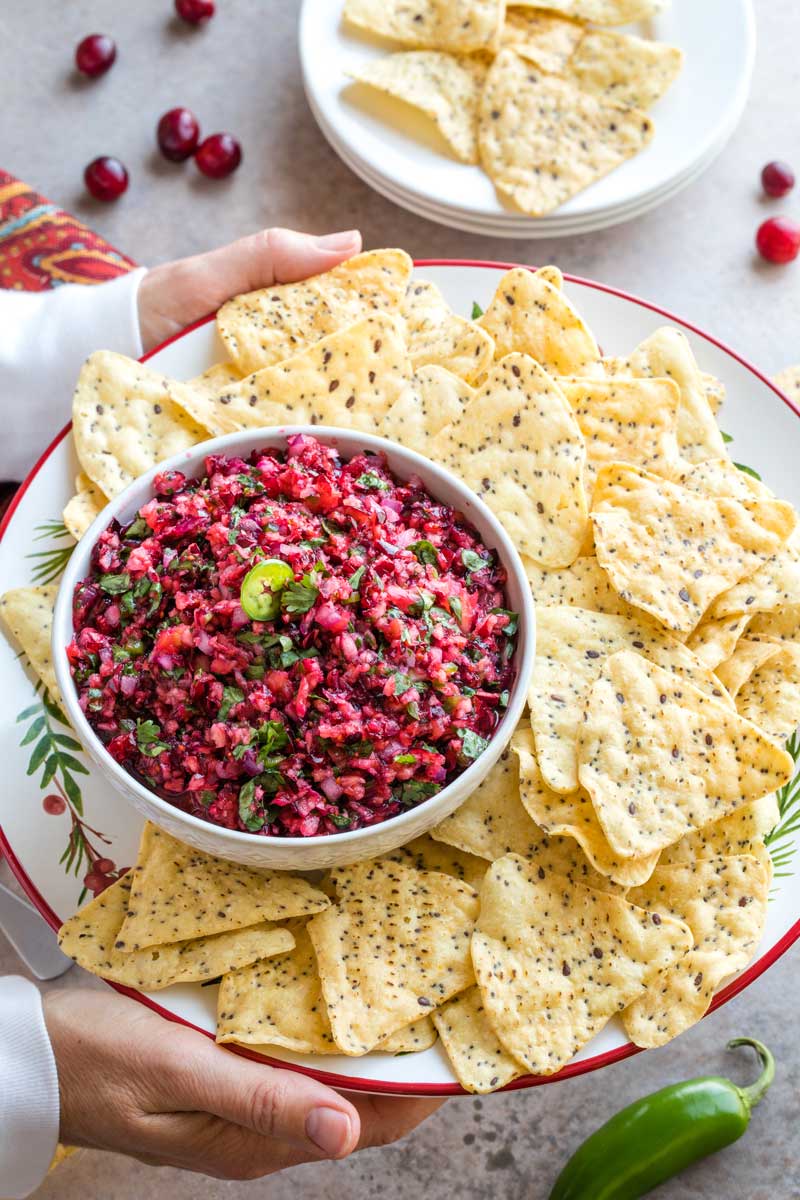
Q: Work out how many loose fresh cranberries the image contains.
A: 7